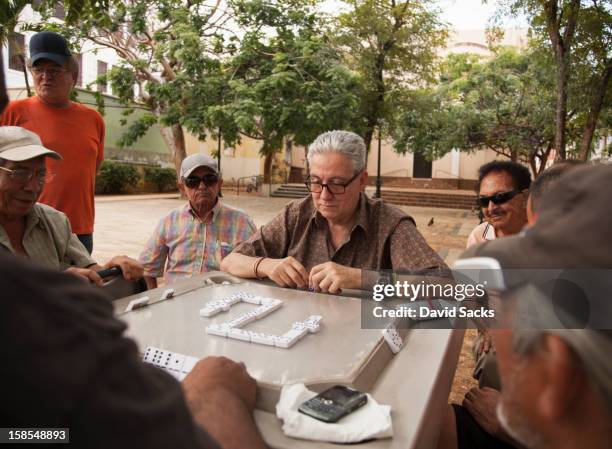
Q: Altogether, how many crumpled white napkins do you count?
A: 1